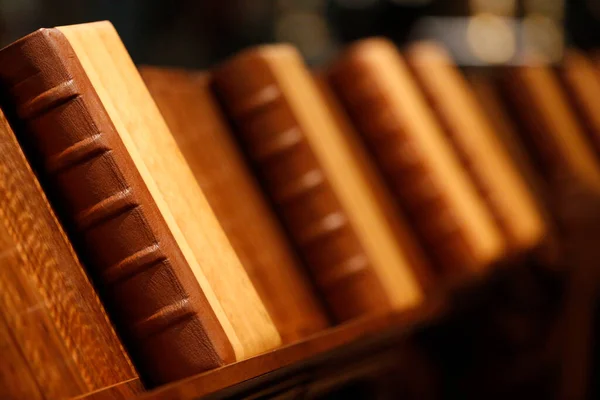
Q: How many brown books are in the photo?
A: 6